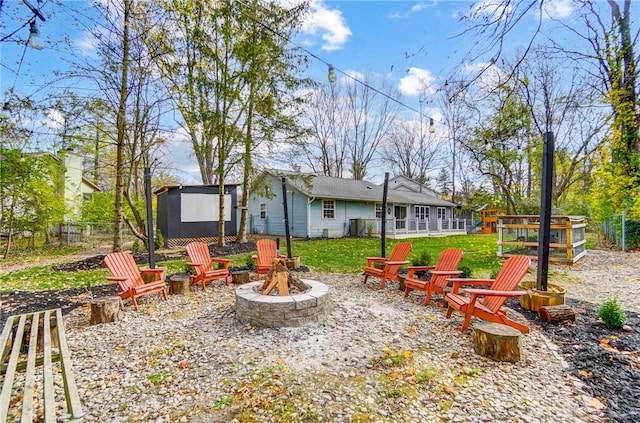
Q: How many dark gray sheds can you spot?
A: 1